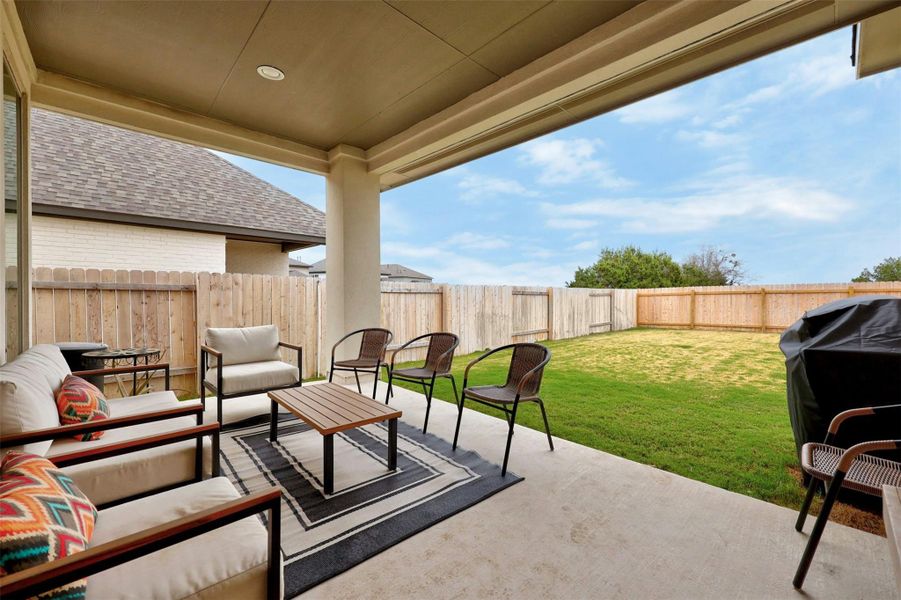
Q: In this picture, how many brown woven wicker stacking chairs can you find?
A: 4